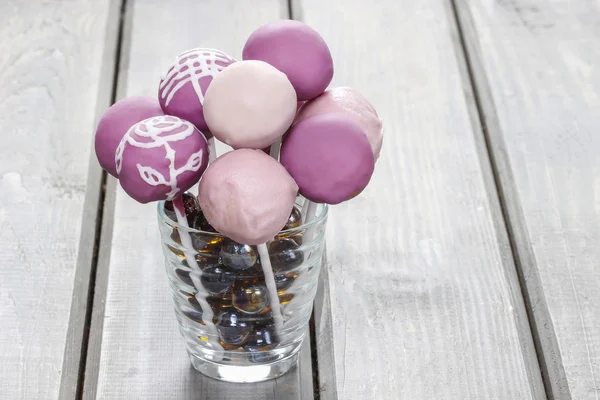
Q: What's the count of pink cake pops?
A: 3